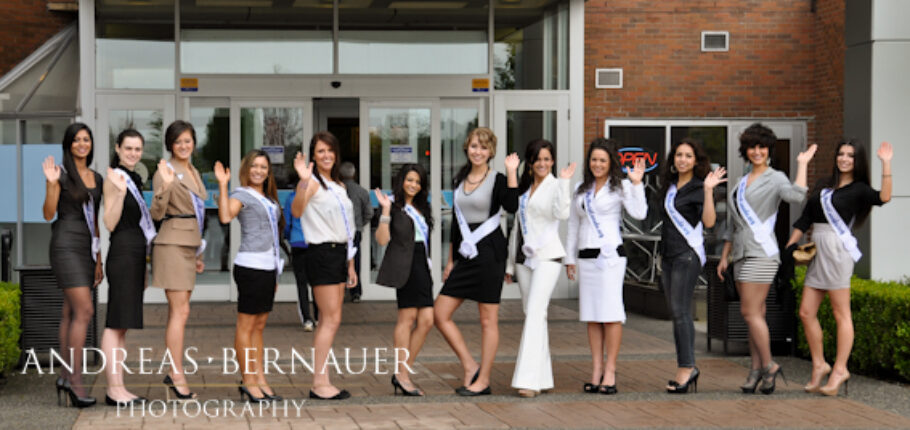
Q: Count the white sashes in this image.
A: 12